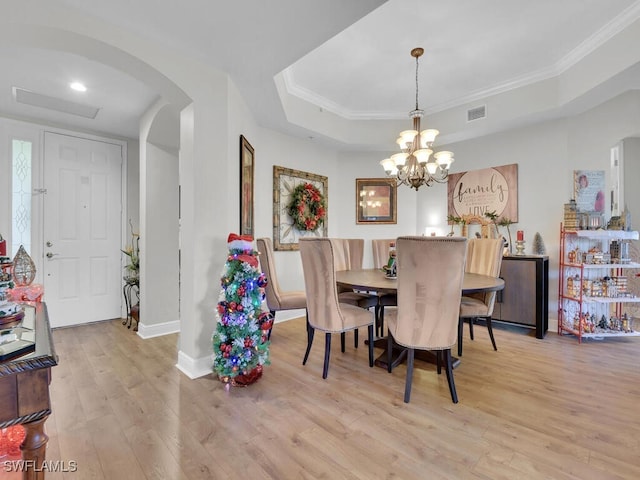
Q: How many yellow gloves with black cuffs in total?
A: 0